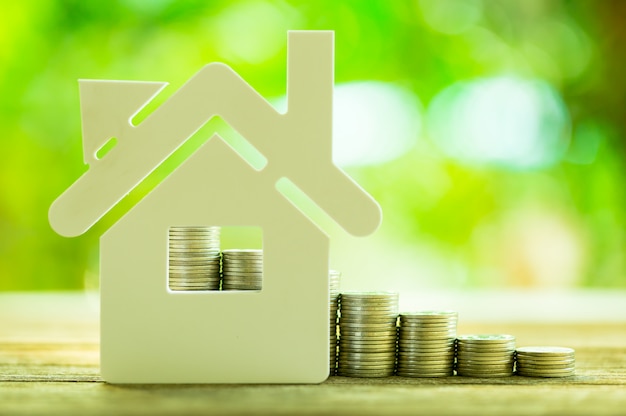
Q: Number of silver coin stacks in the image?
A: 7